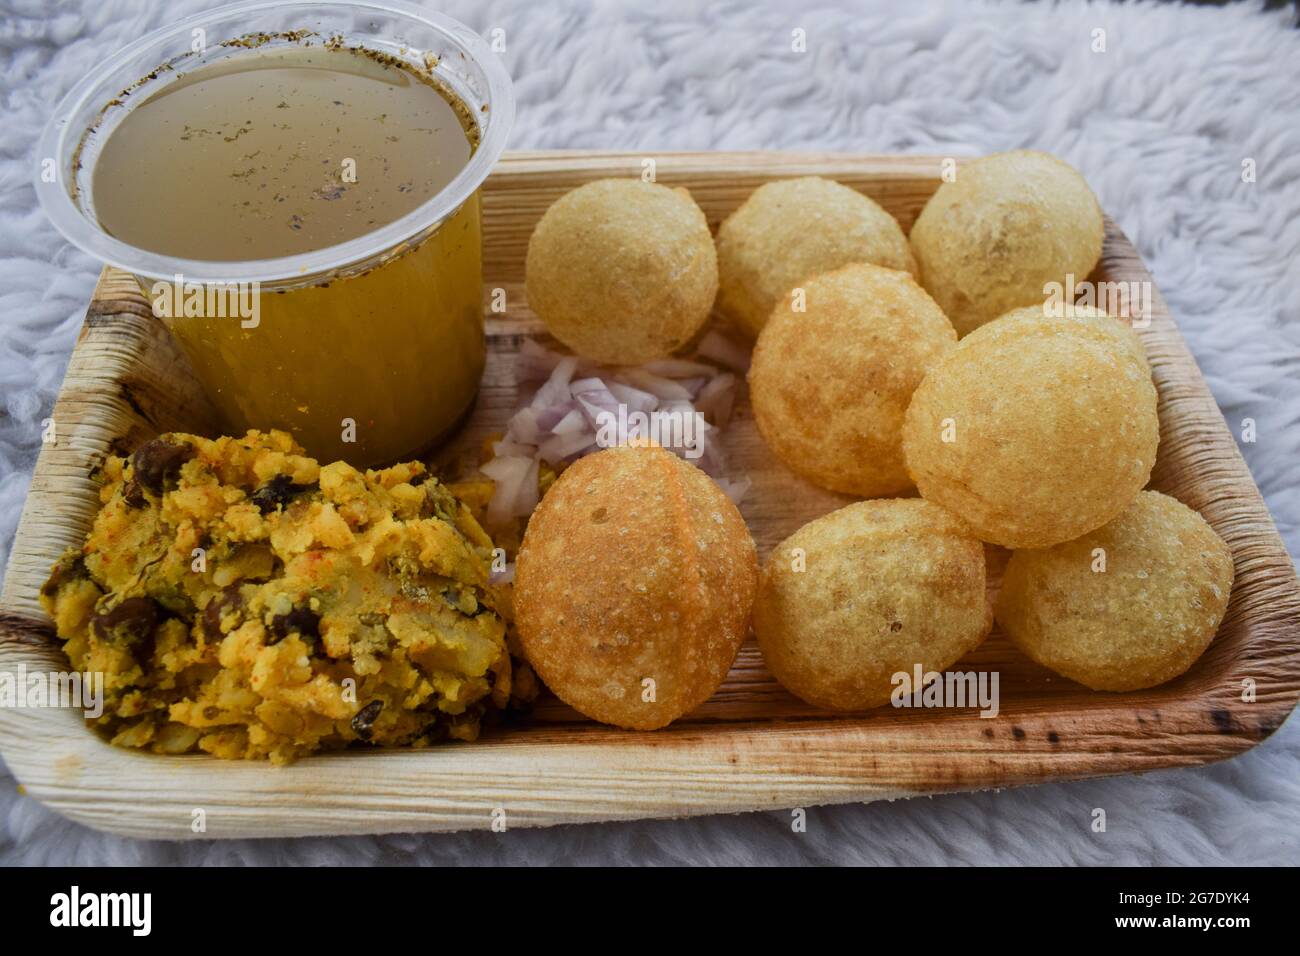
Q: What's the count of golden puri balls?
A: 8